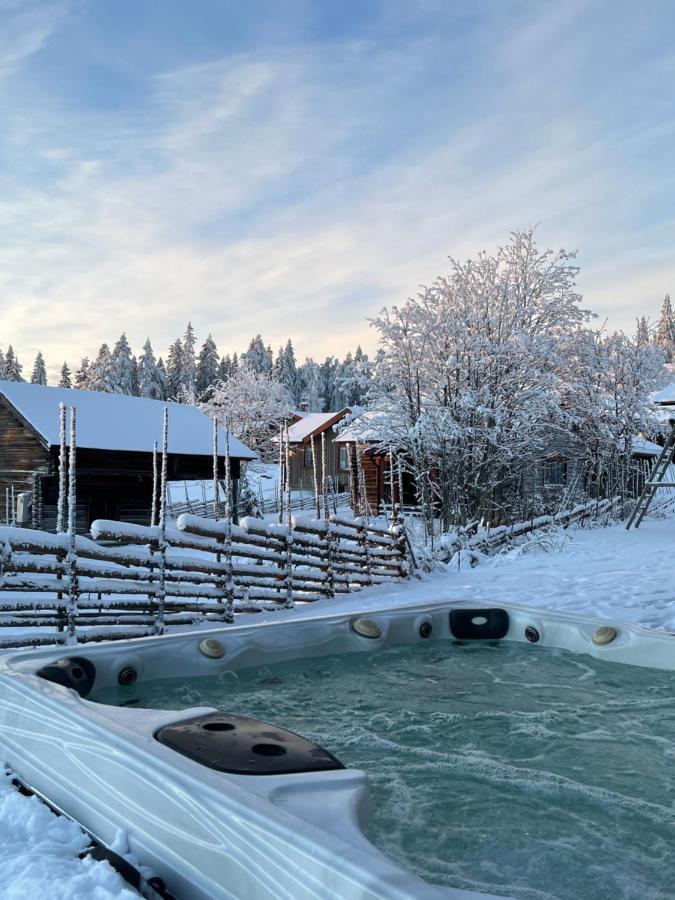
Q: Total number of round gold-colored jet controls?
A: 3